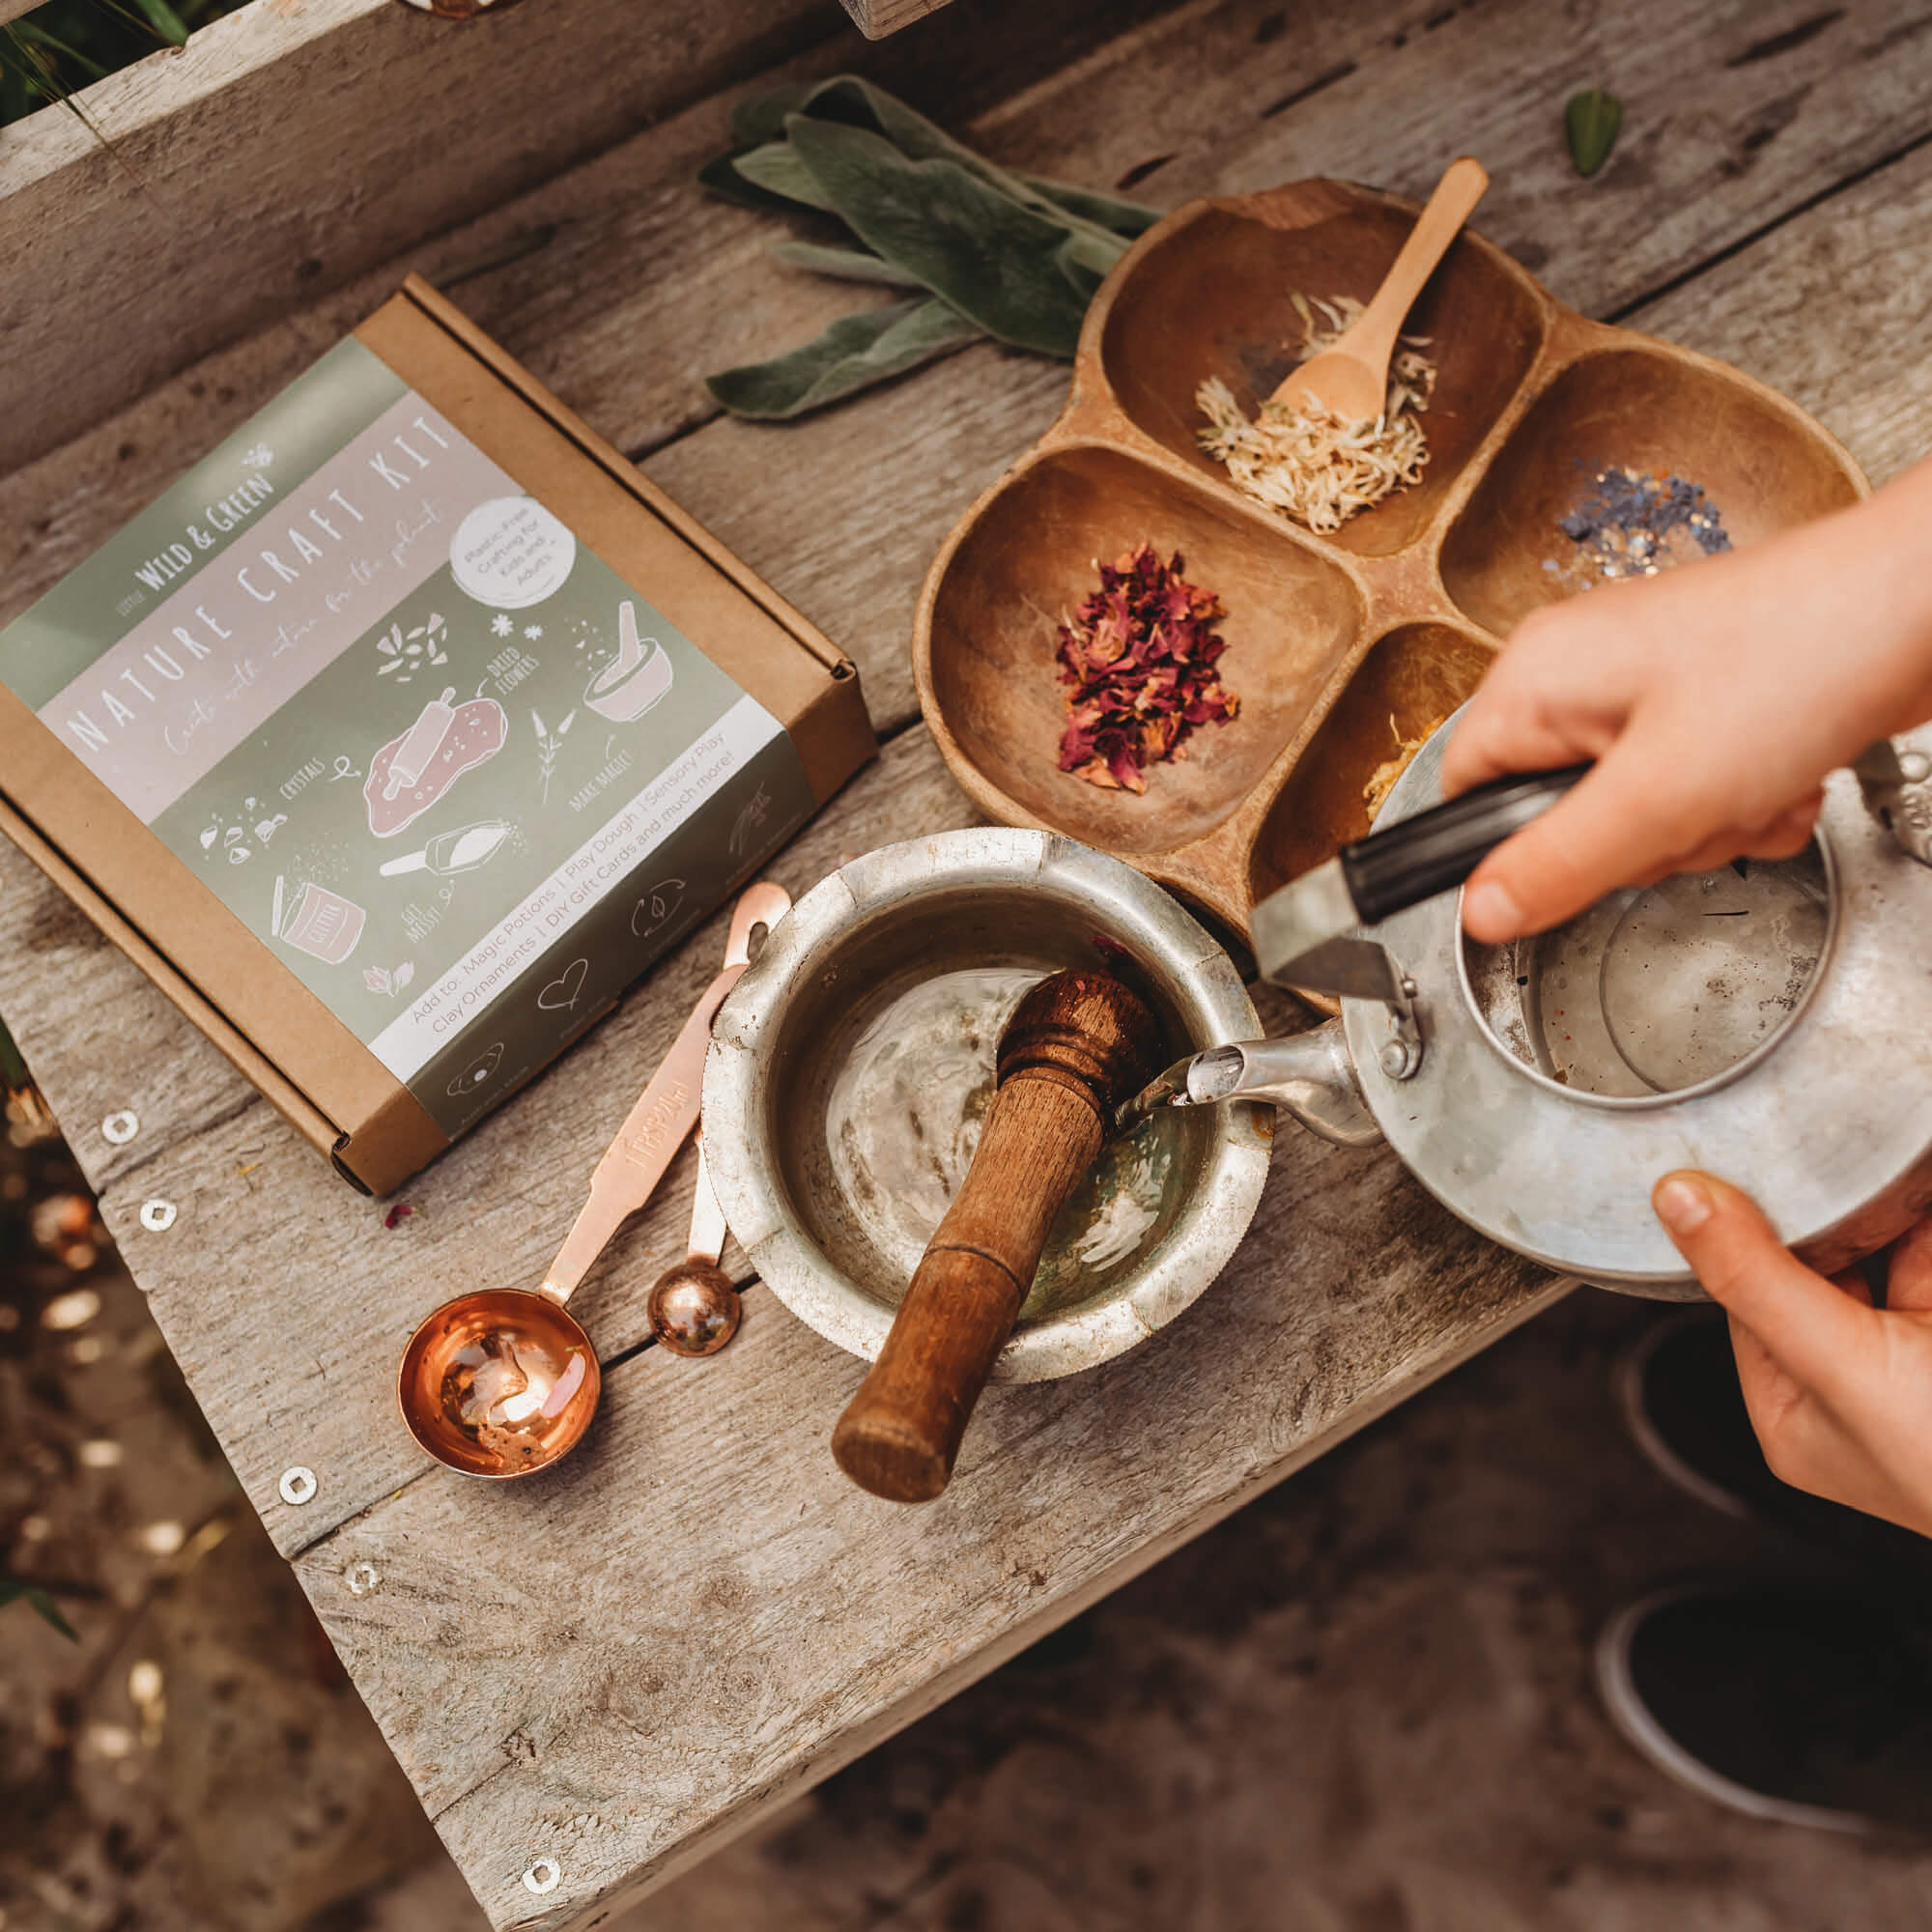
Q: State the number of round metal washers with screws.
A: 5